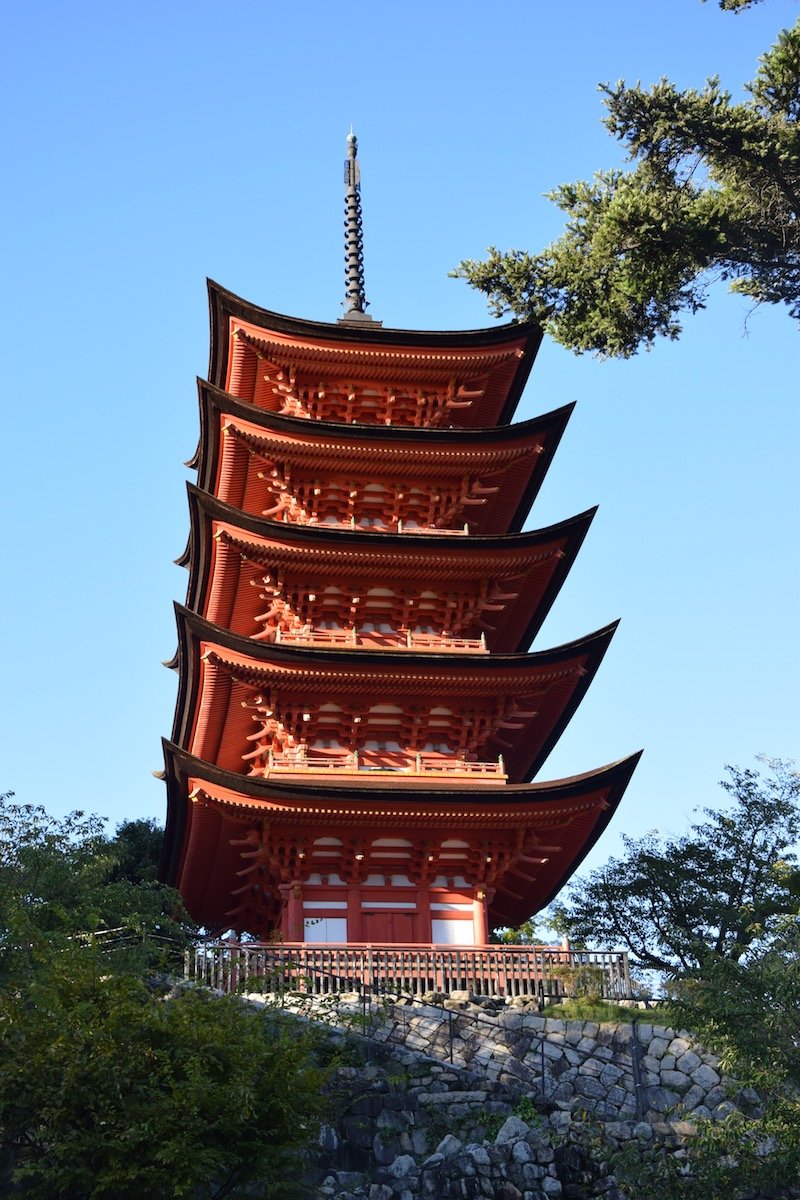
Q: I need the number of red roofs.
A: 5